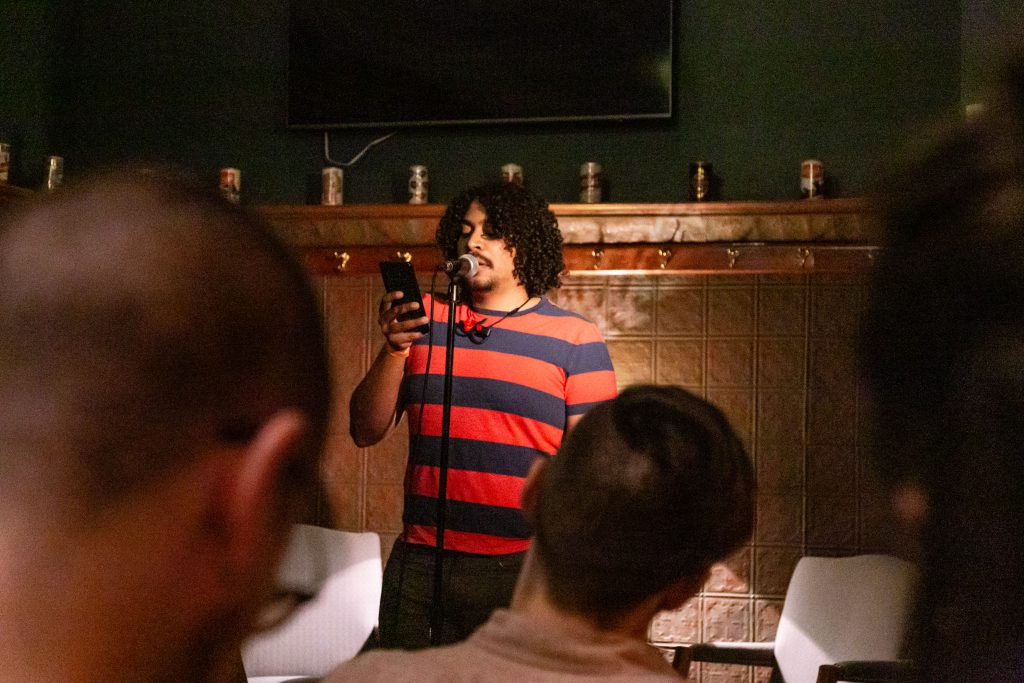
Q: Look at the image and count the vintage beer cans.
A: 9